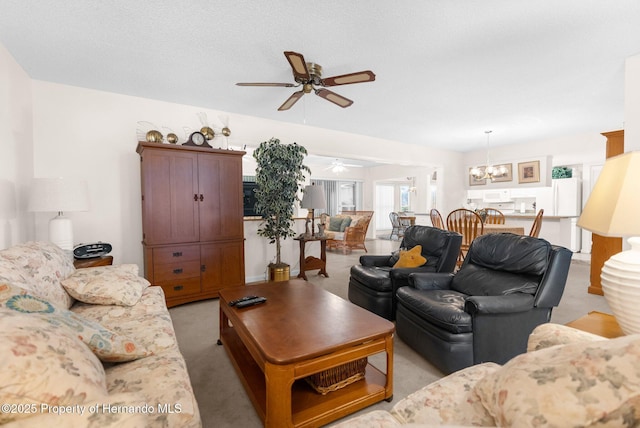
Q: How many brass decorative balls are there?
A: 4